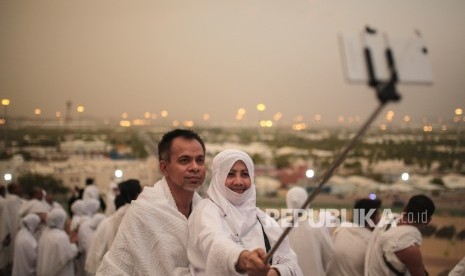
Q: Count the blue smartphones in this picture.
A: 0